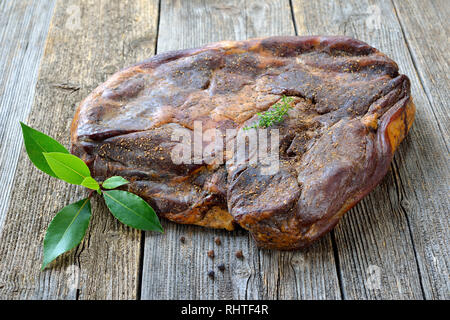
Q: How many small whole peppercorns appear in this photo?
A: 6